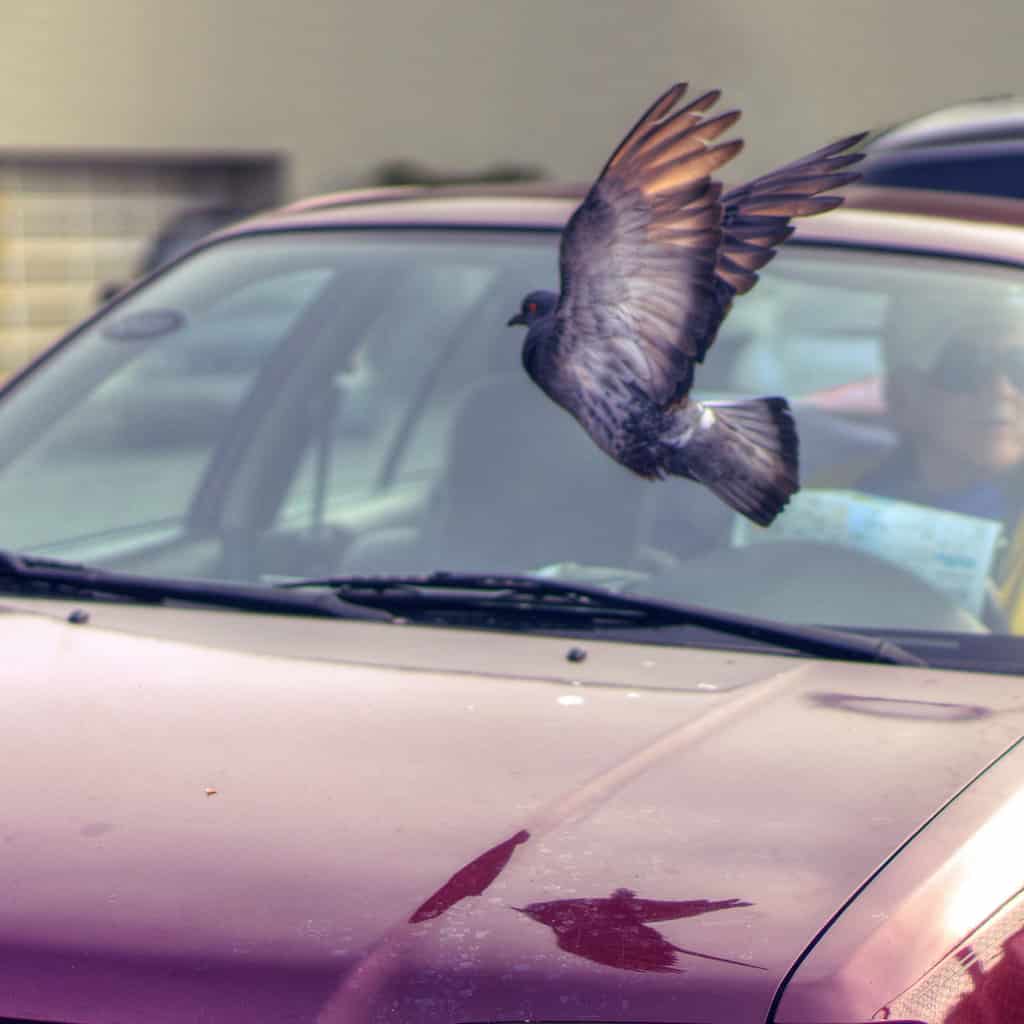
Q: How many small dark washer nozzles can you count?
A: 2